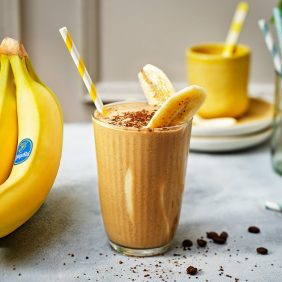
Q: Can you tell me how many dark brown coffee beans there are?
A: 8